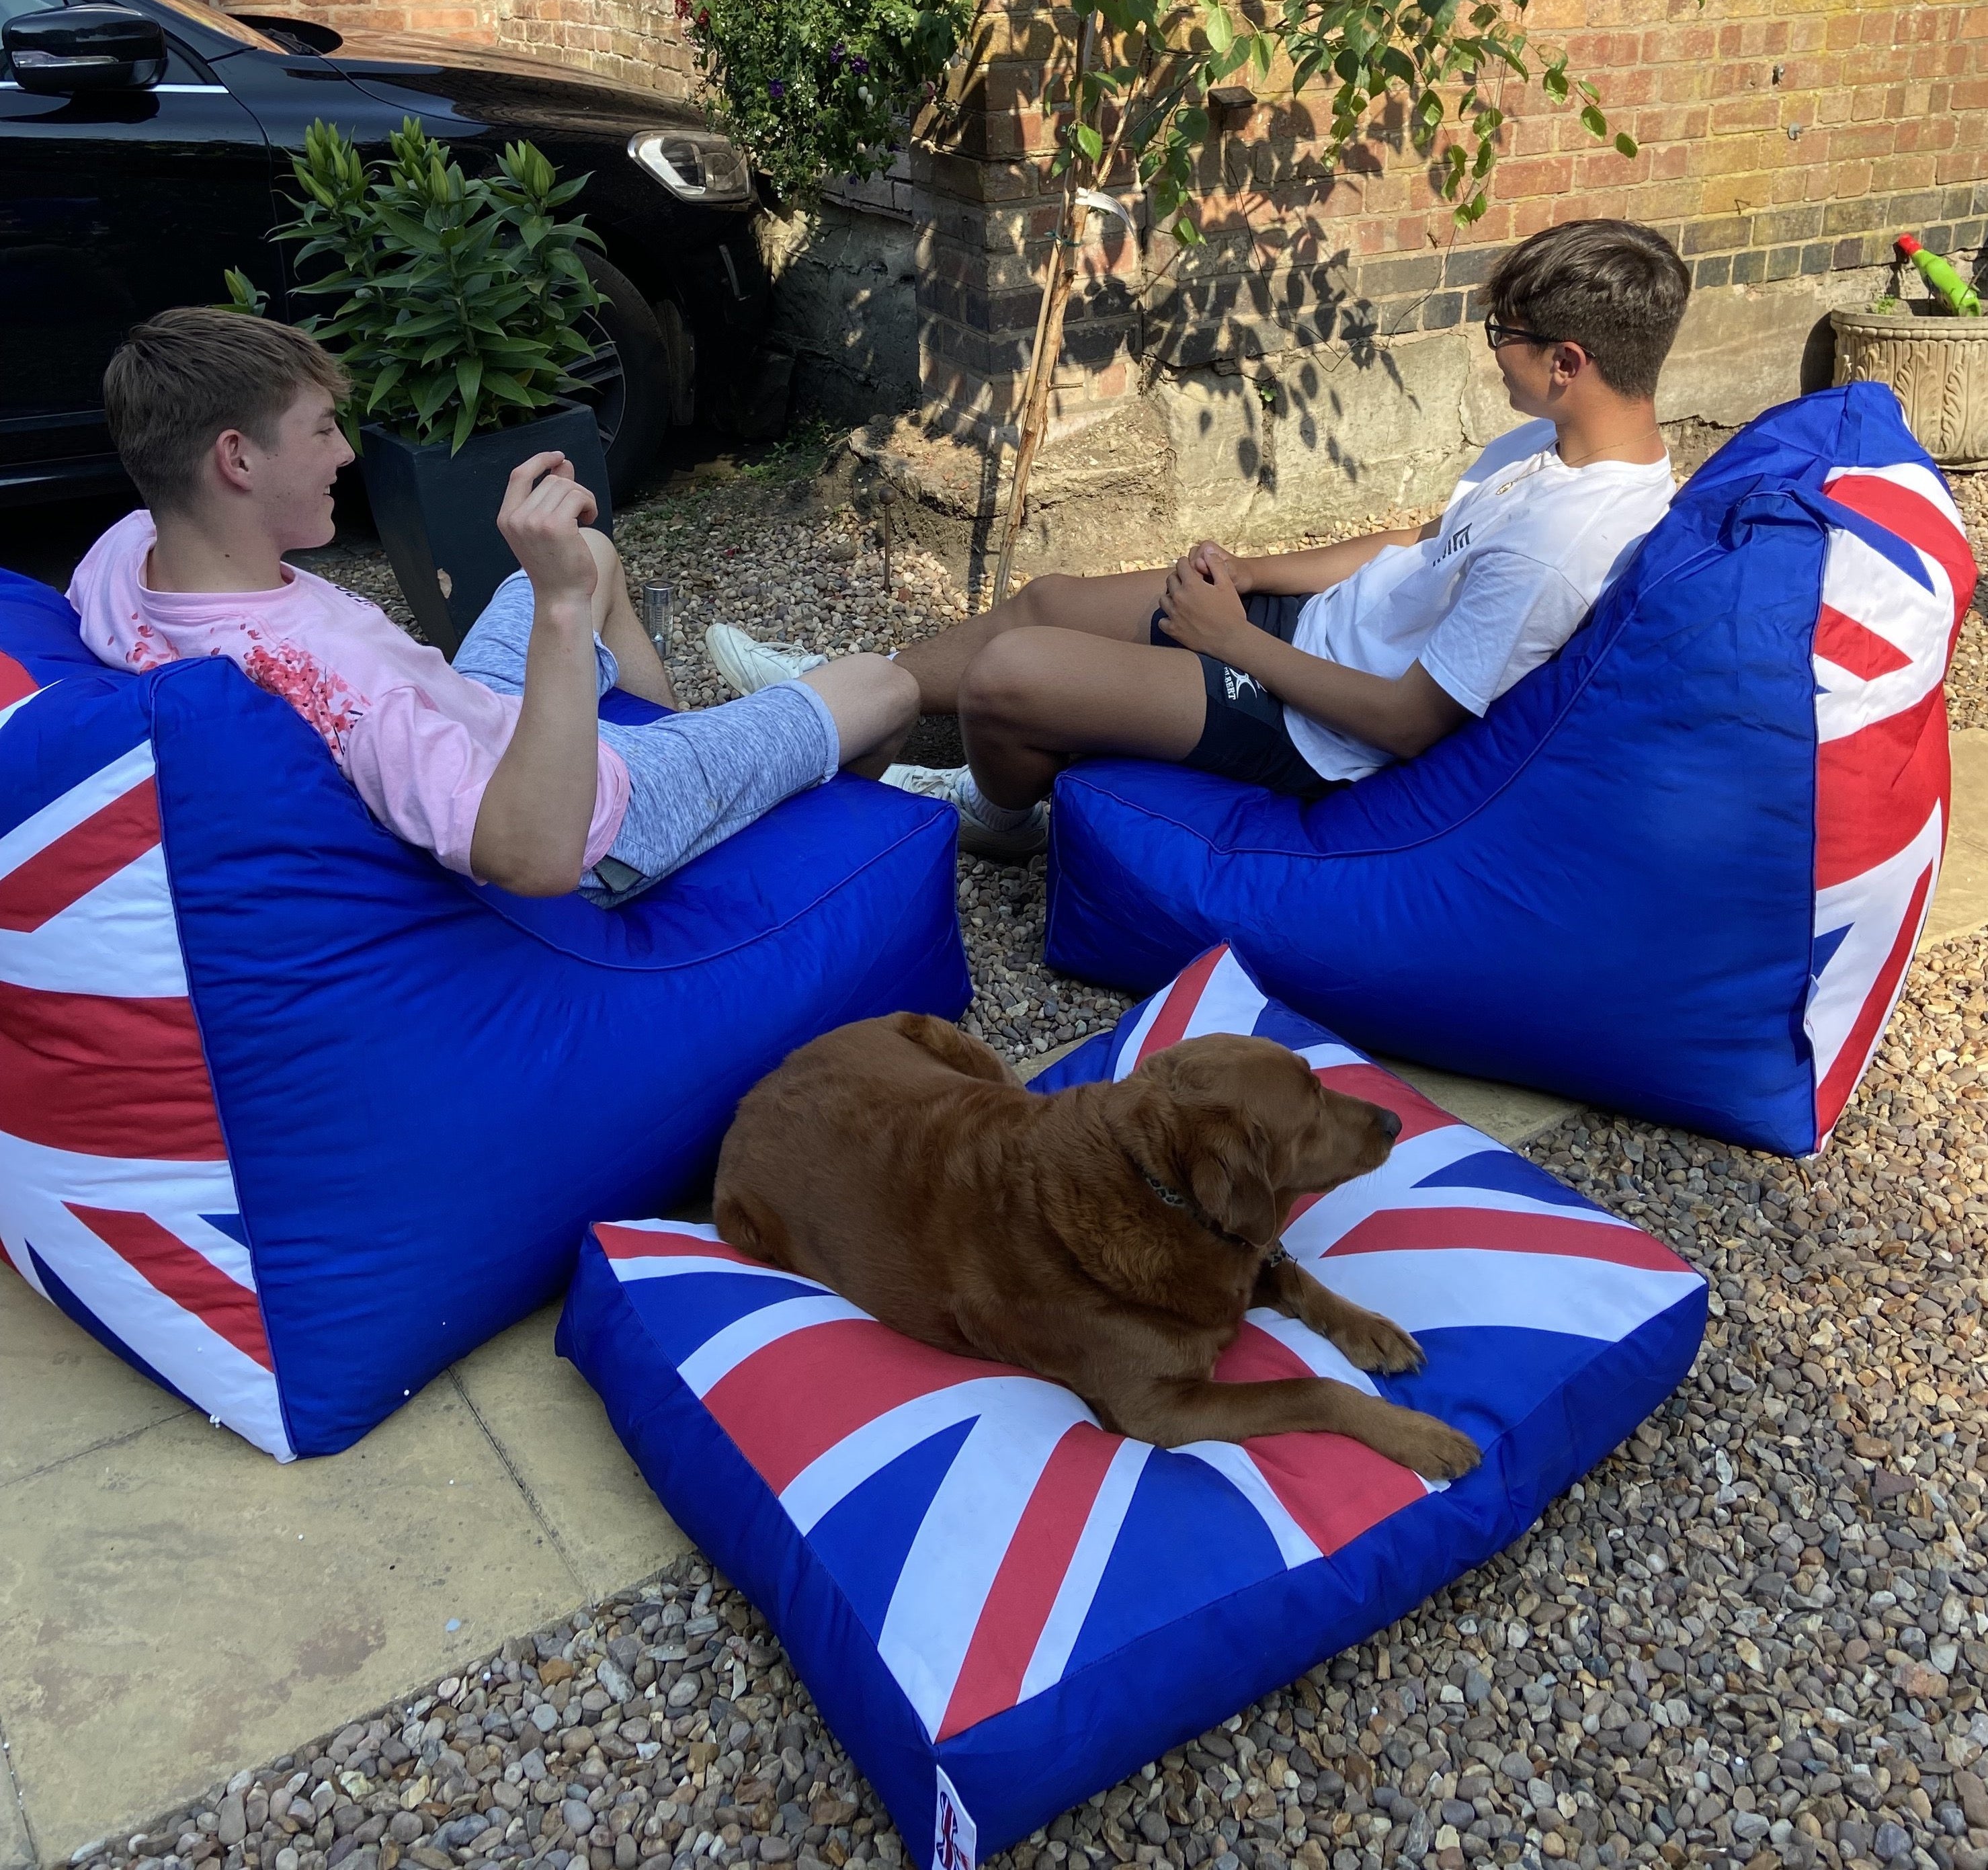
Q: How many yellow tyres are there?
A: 0